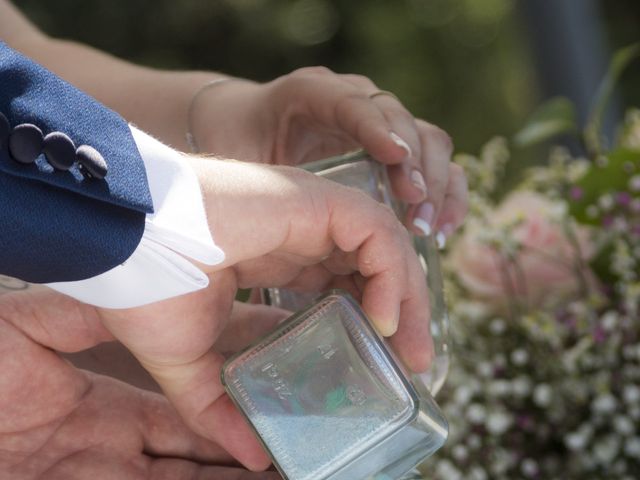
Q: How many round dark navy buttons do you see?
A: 4